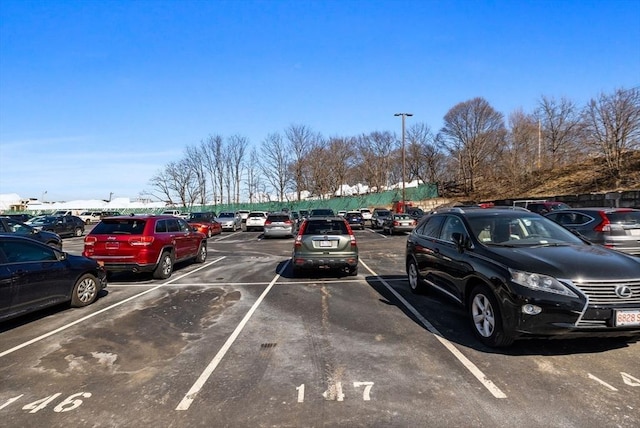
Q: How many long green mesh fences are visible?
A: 1